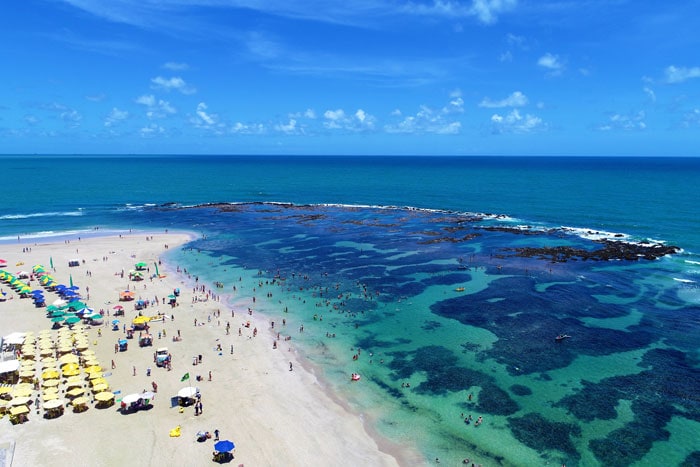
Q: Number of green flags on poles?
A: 4